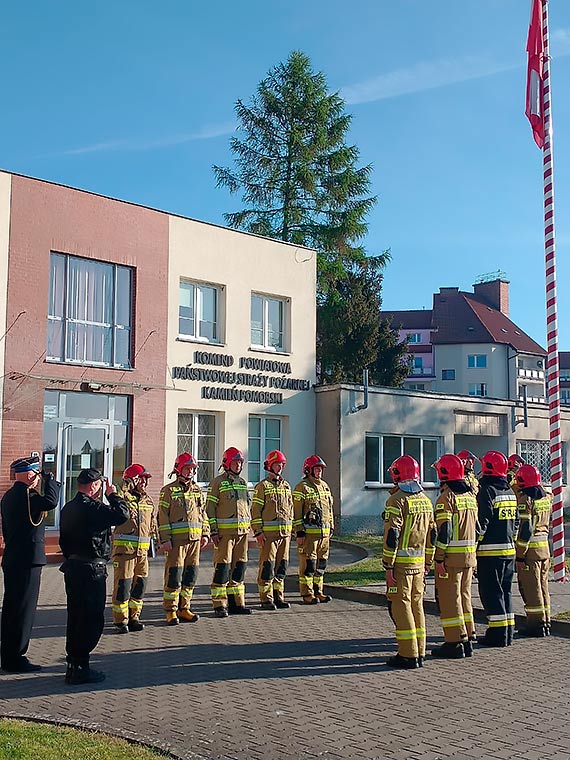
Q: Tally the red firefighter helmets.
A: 11